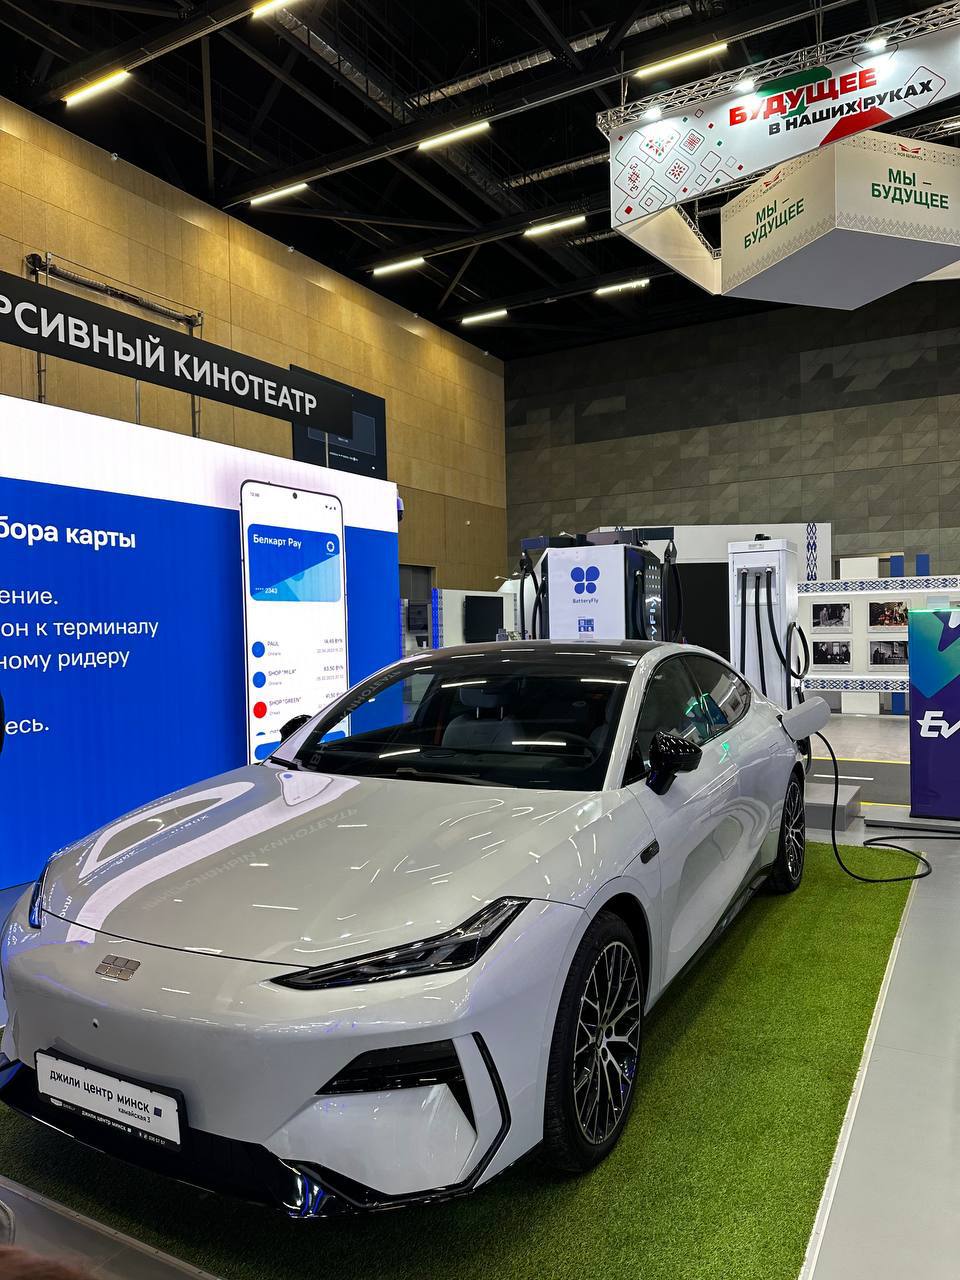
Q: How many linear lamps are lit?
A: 9